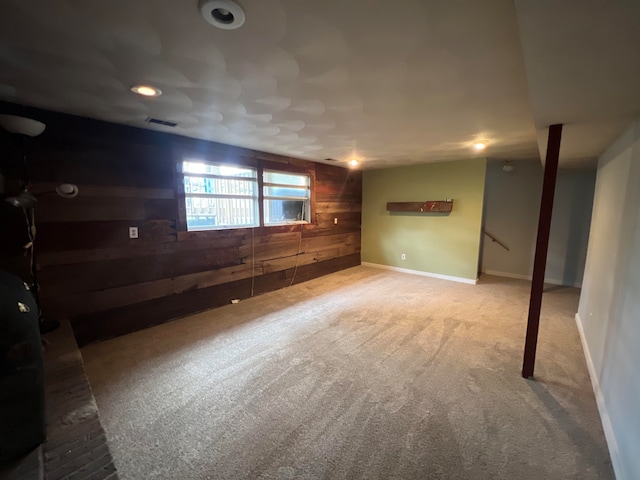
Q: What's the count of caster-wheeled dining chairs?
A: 0